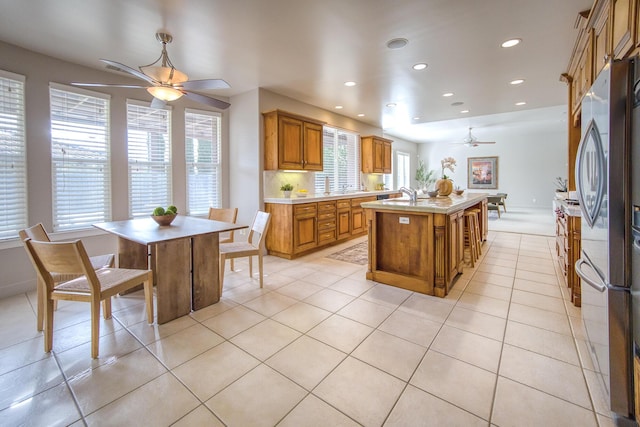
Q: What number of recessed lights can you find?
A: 11